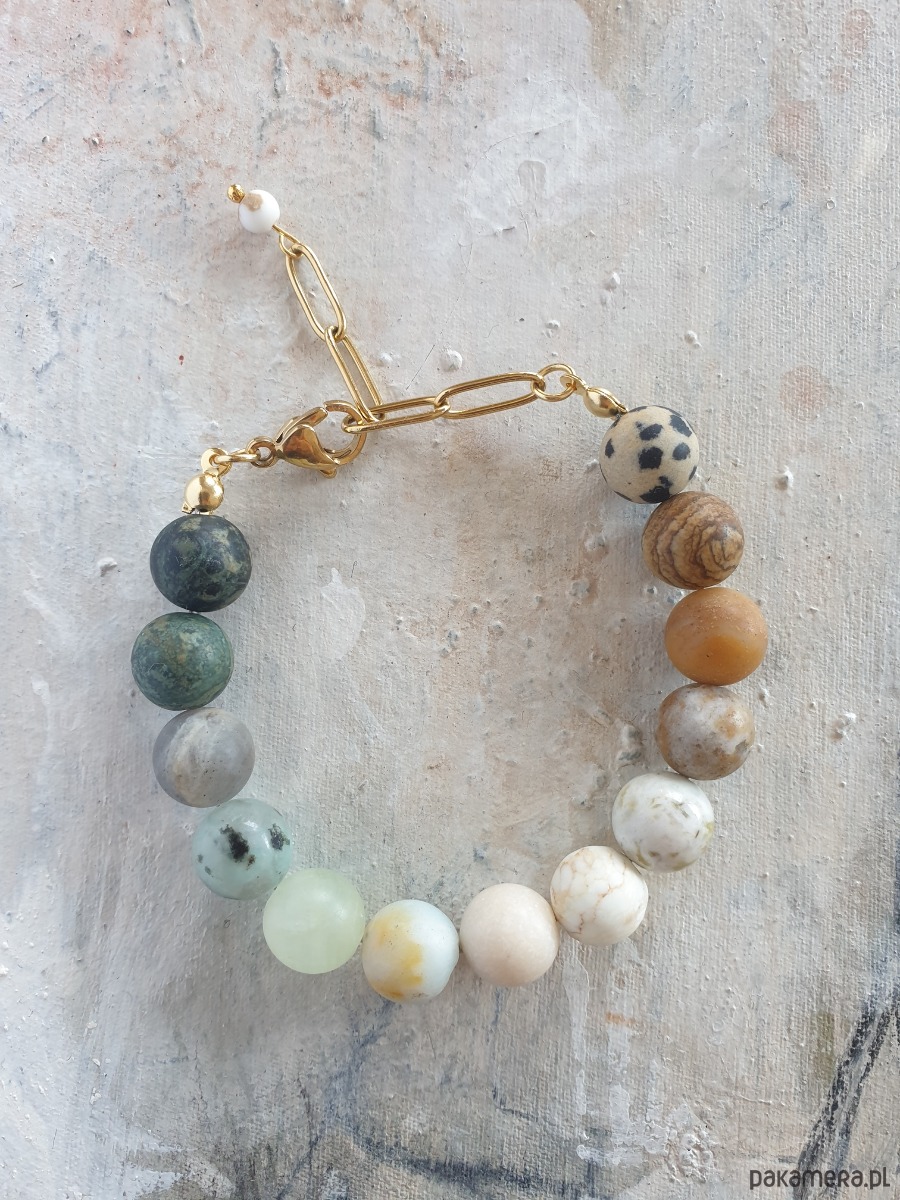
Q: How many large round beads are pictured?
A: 13